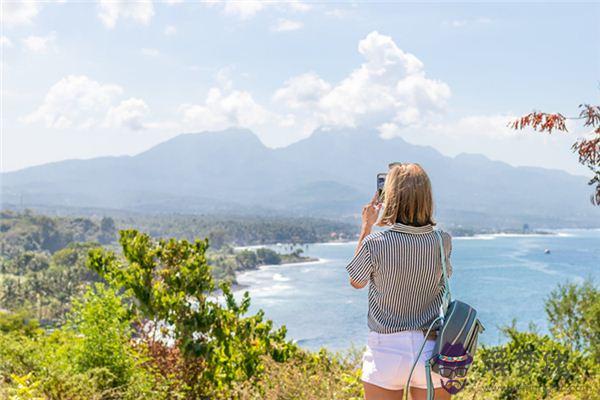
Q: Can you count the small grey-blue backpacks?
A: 1